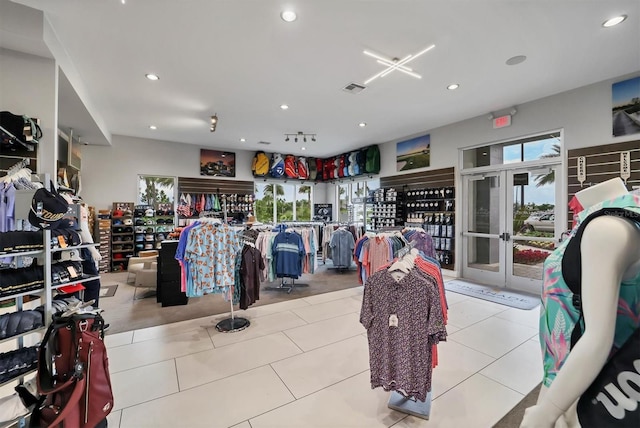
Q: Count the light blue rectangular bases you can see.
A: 1